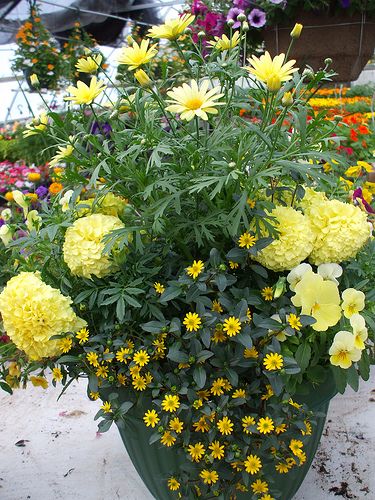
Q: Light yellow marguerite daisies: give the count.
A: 9